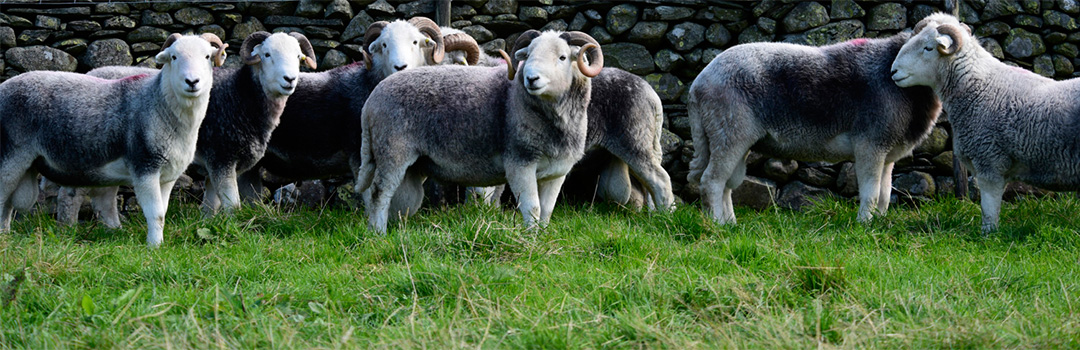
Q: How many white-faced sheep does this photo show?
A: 5